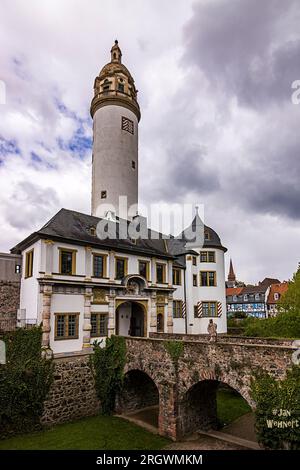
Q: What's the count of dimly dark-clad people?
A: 0